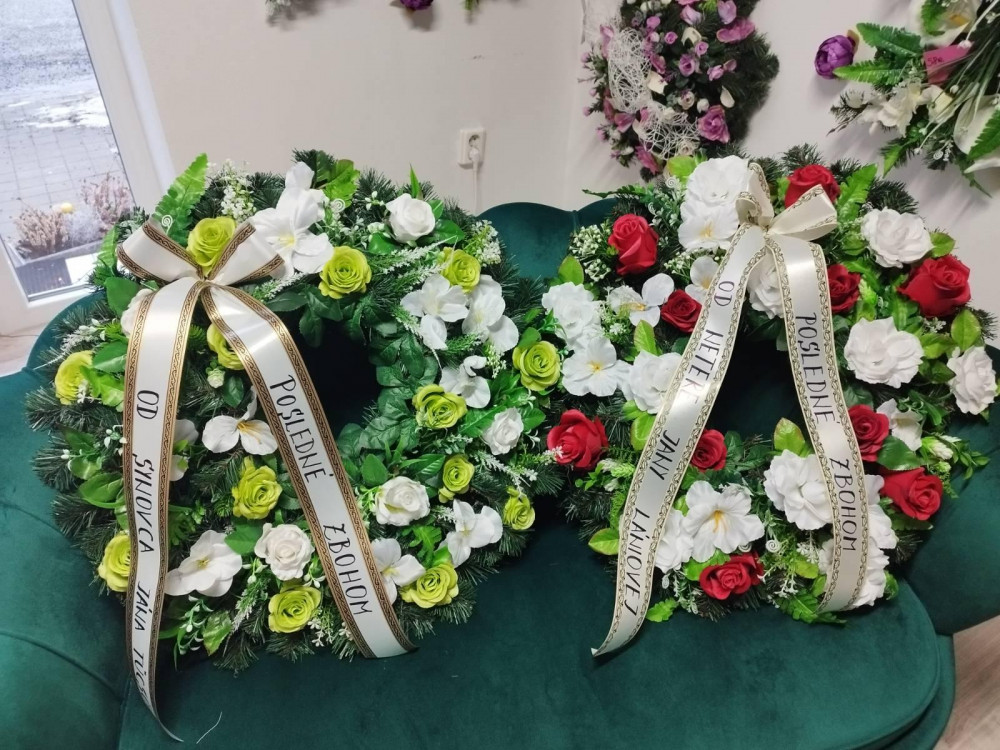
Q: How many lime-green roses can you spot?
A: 13